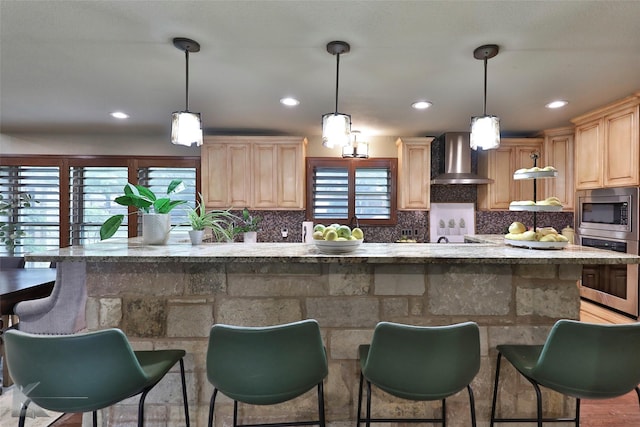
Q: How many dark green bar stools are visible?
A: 4